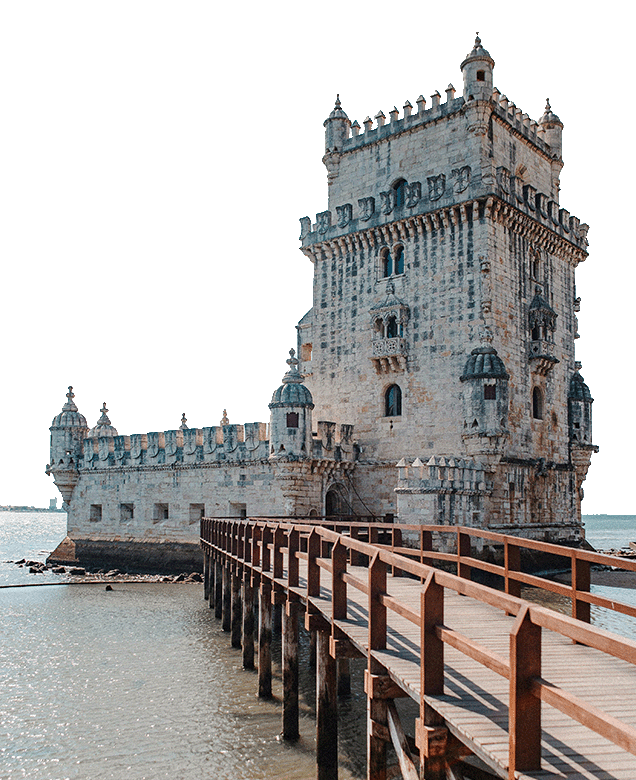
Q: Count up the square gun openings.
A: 5